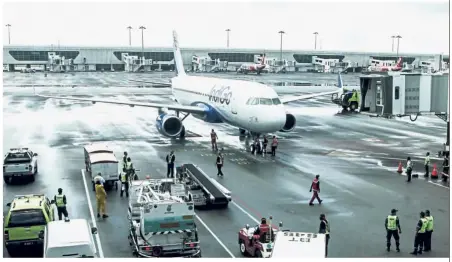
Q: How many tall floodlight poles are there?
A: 8